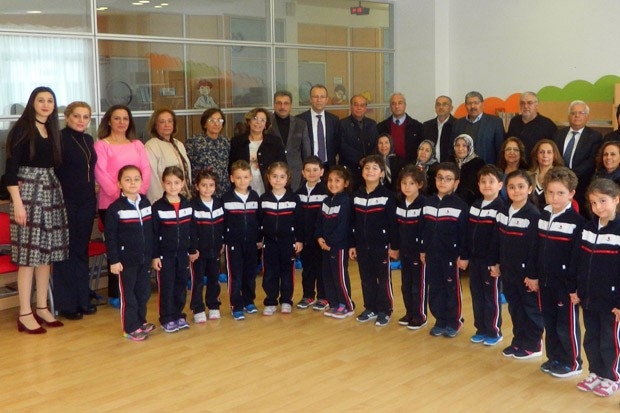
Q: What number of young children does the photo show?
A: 14